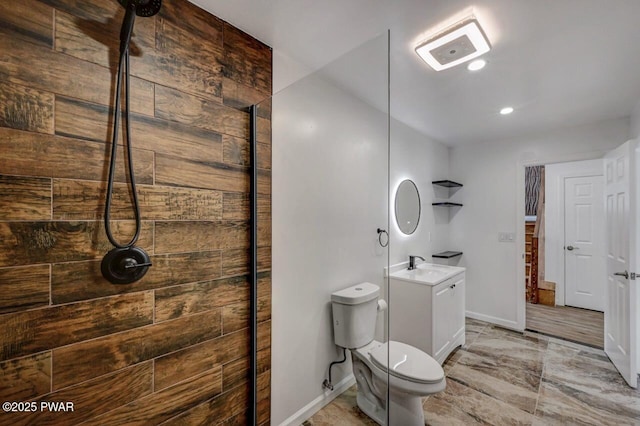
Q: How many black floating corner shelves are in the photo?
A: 3